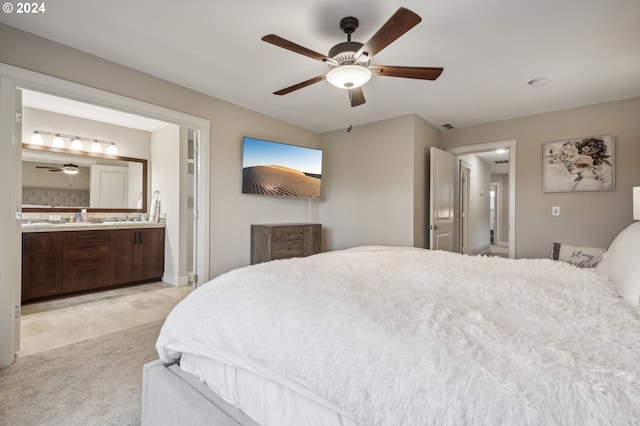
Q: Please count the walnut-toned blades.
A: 5